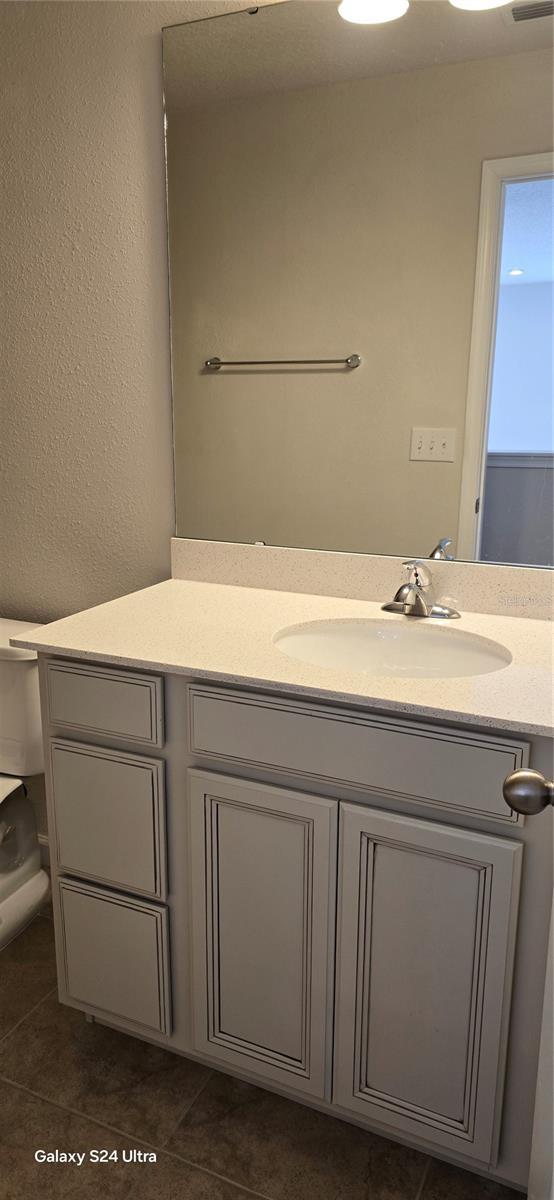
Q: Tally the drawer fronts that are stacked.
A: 3